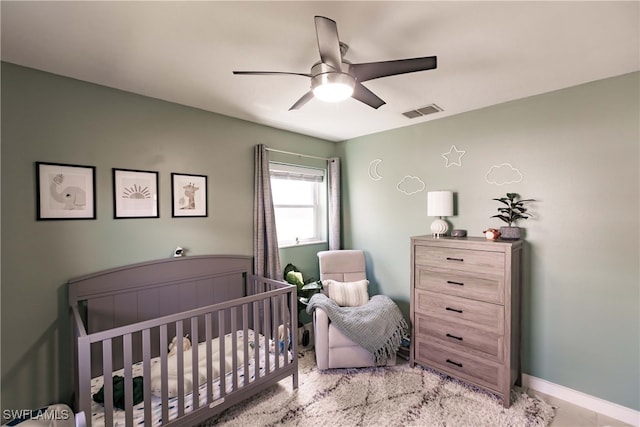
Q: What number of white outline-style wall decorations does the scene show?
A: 4